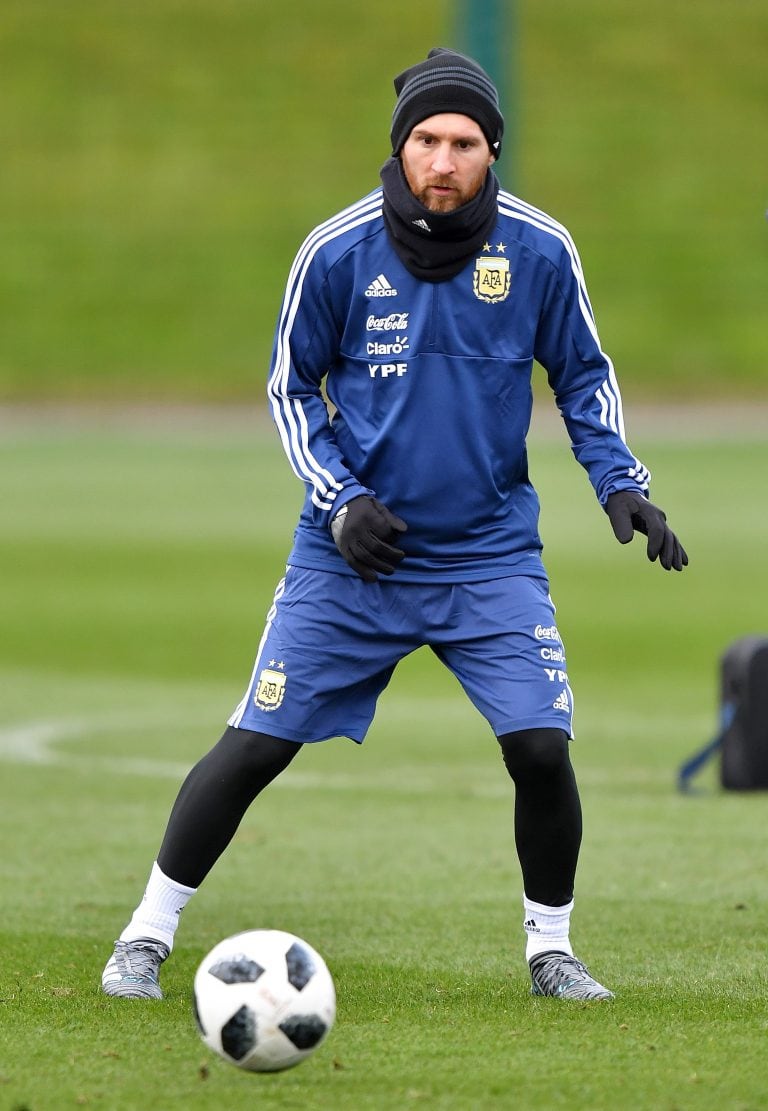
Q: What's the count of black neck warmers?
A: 1